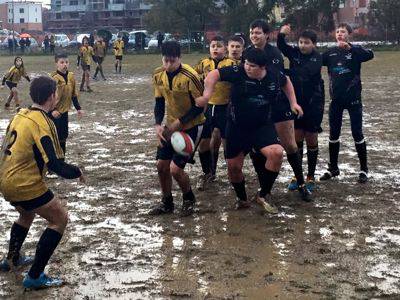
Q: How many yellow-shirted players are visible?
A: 9